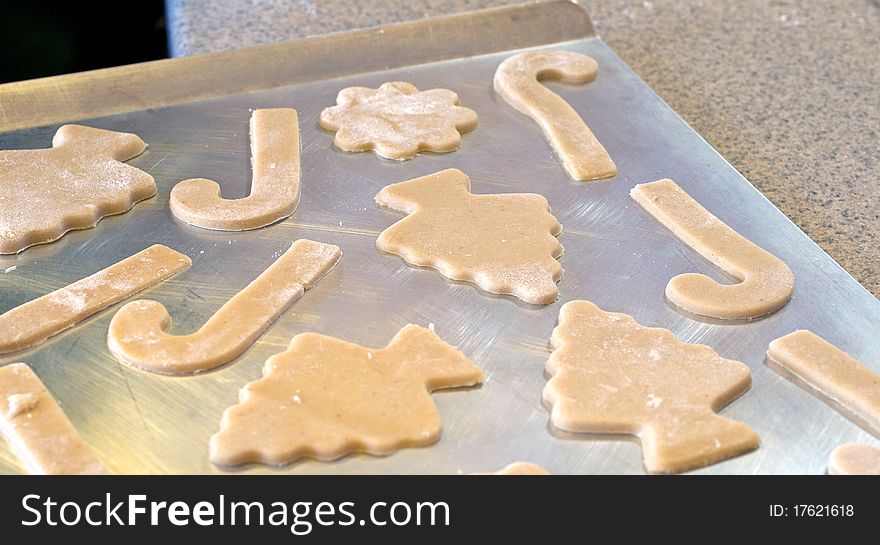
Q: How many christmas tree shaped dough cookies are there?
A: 4